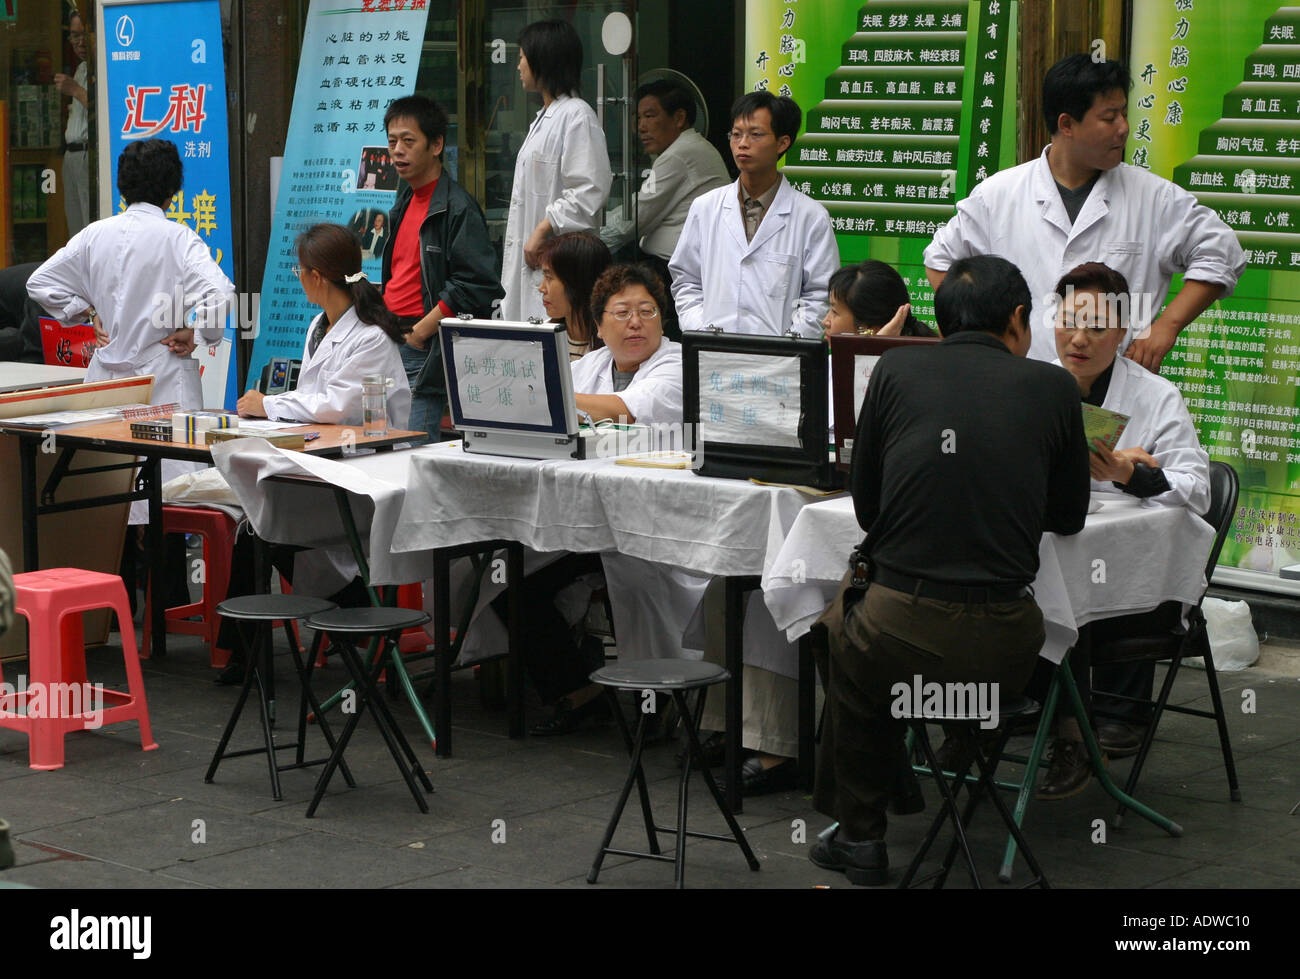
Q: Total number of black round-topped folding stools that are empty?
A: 3